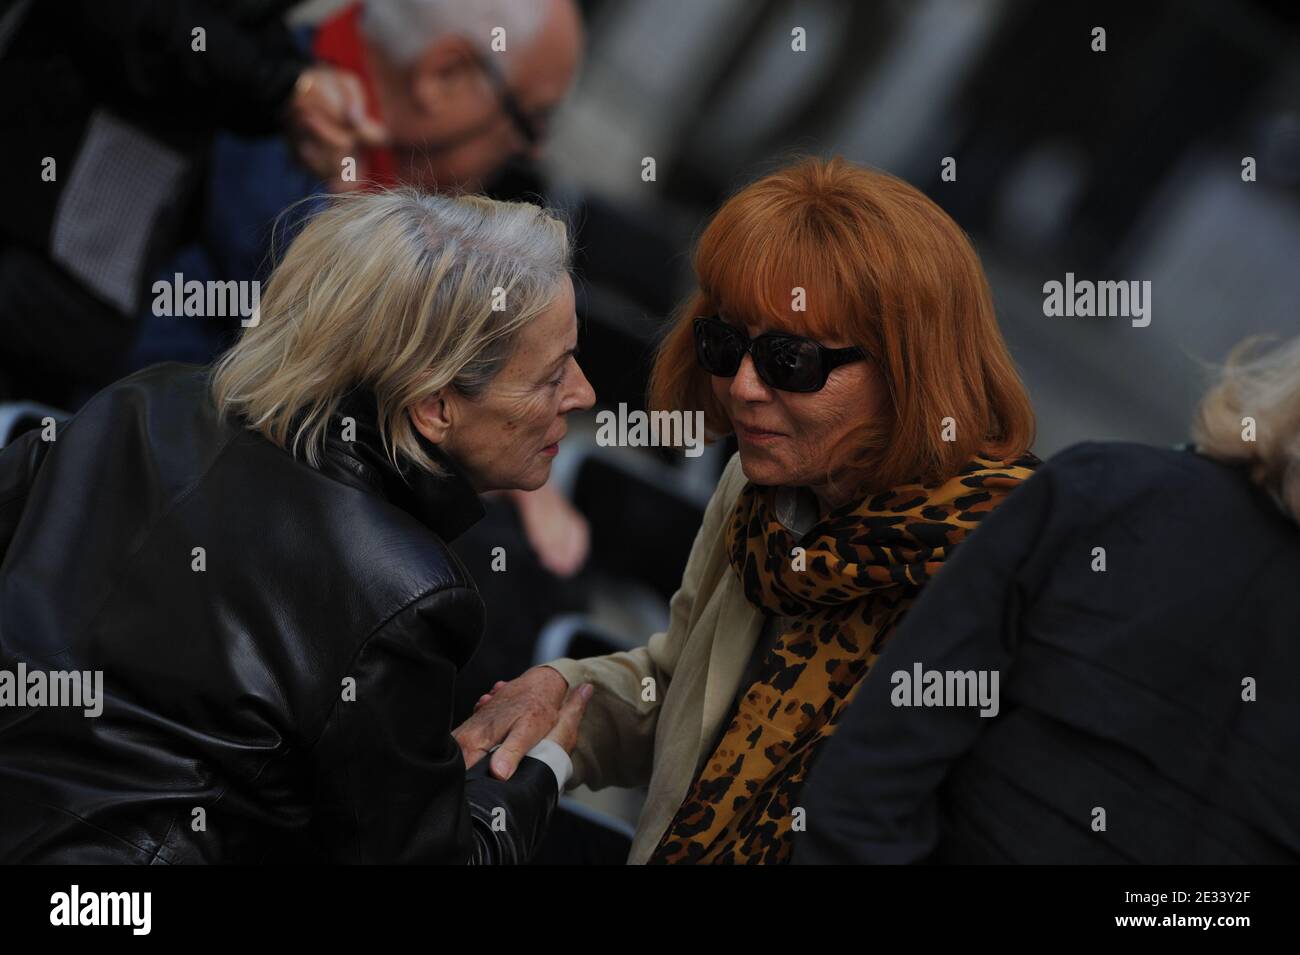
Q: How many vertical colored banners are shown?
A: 0